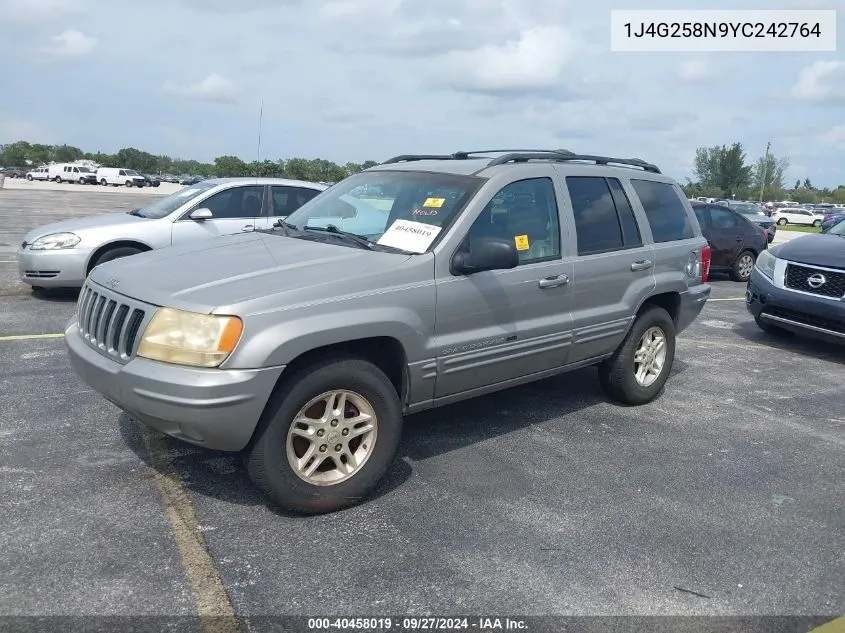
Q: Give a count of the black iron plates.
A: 0